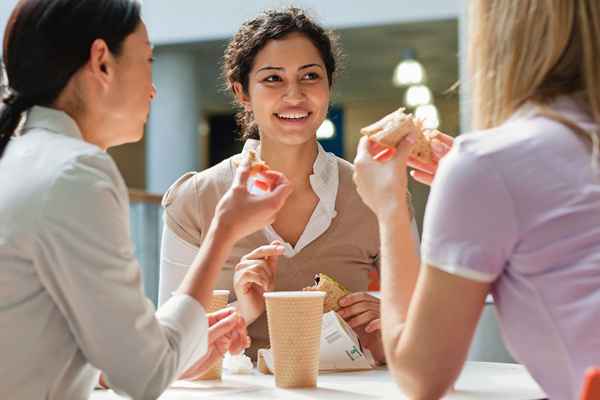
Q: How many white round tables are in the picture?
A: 1